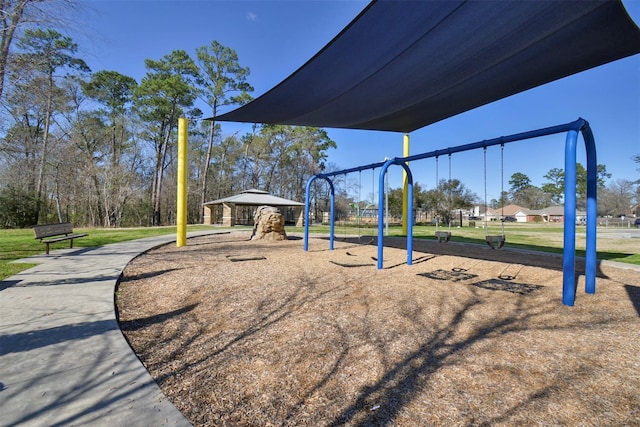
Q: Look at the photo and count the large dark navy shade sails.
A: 1